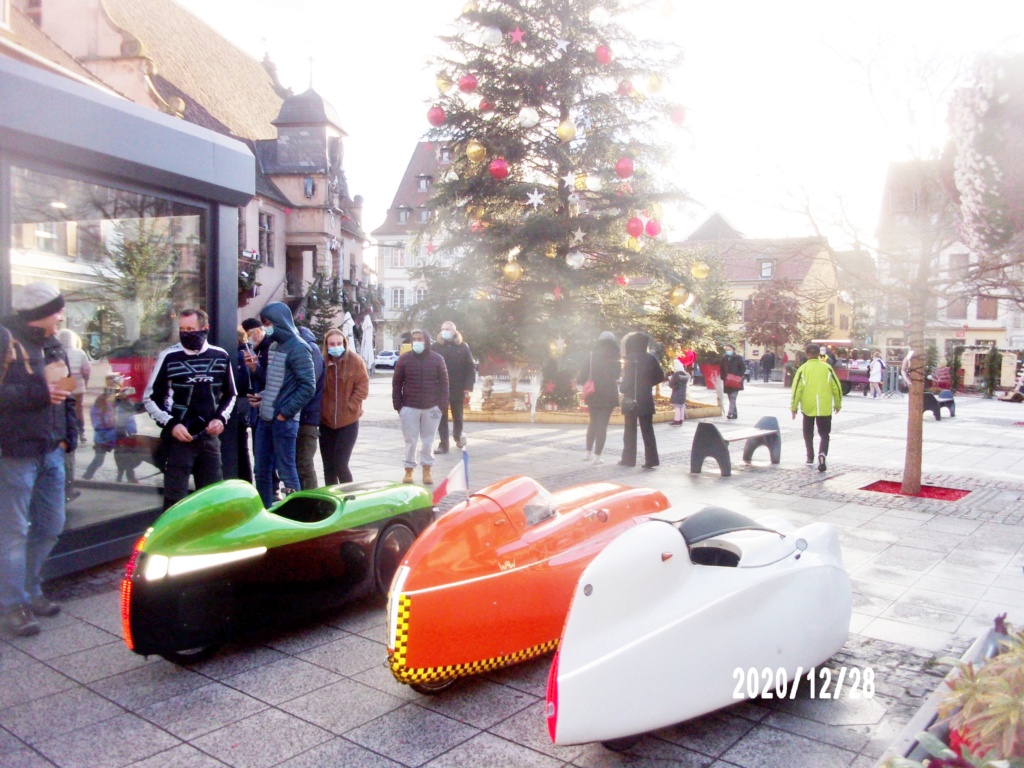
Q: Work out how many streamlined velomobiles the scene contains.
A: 3